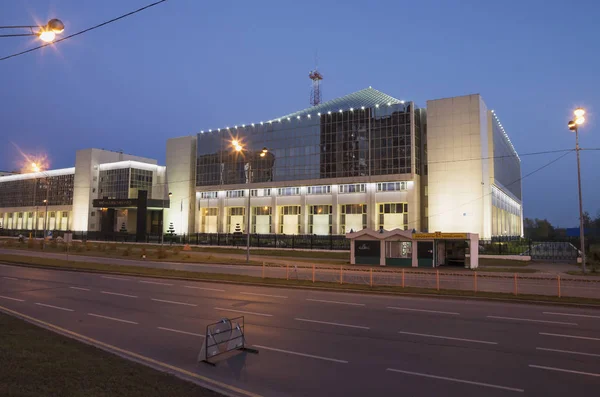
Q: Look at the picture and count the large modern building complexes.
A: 1